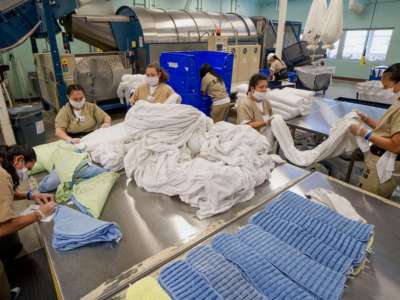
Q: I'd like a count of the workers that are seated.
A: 0